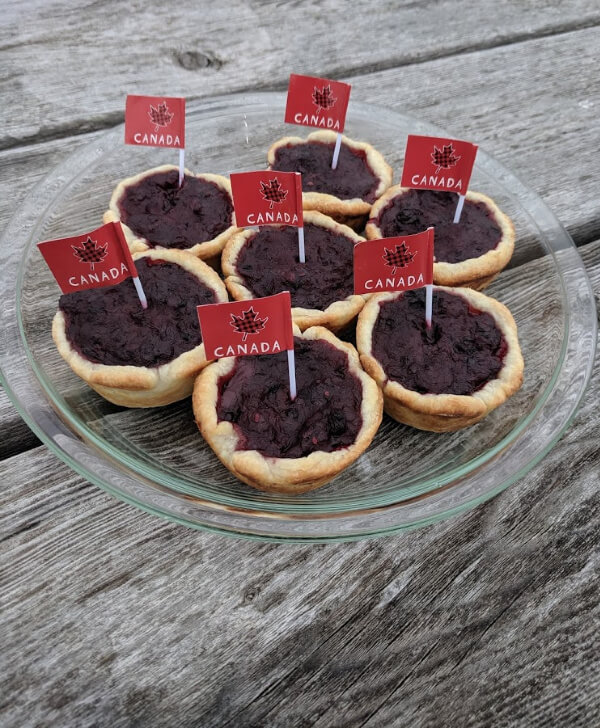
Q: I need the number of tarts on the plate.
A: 7